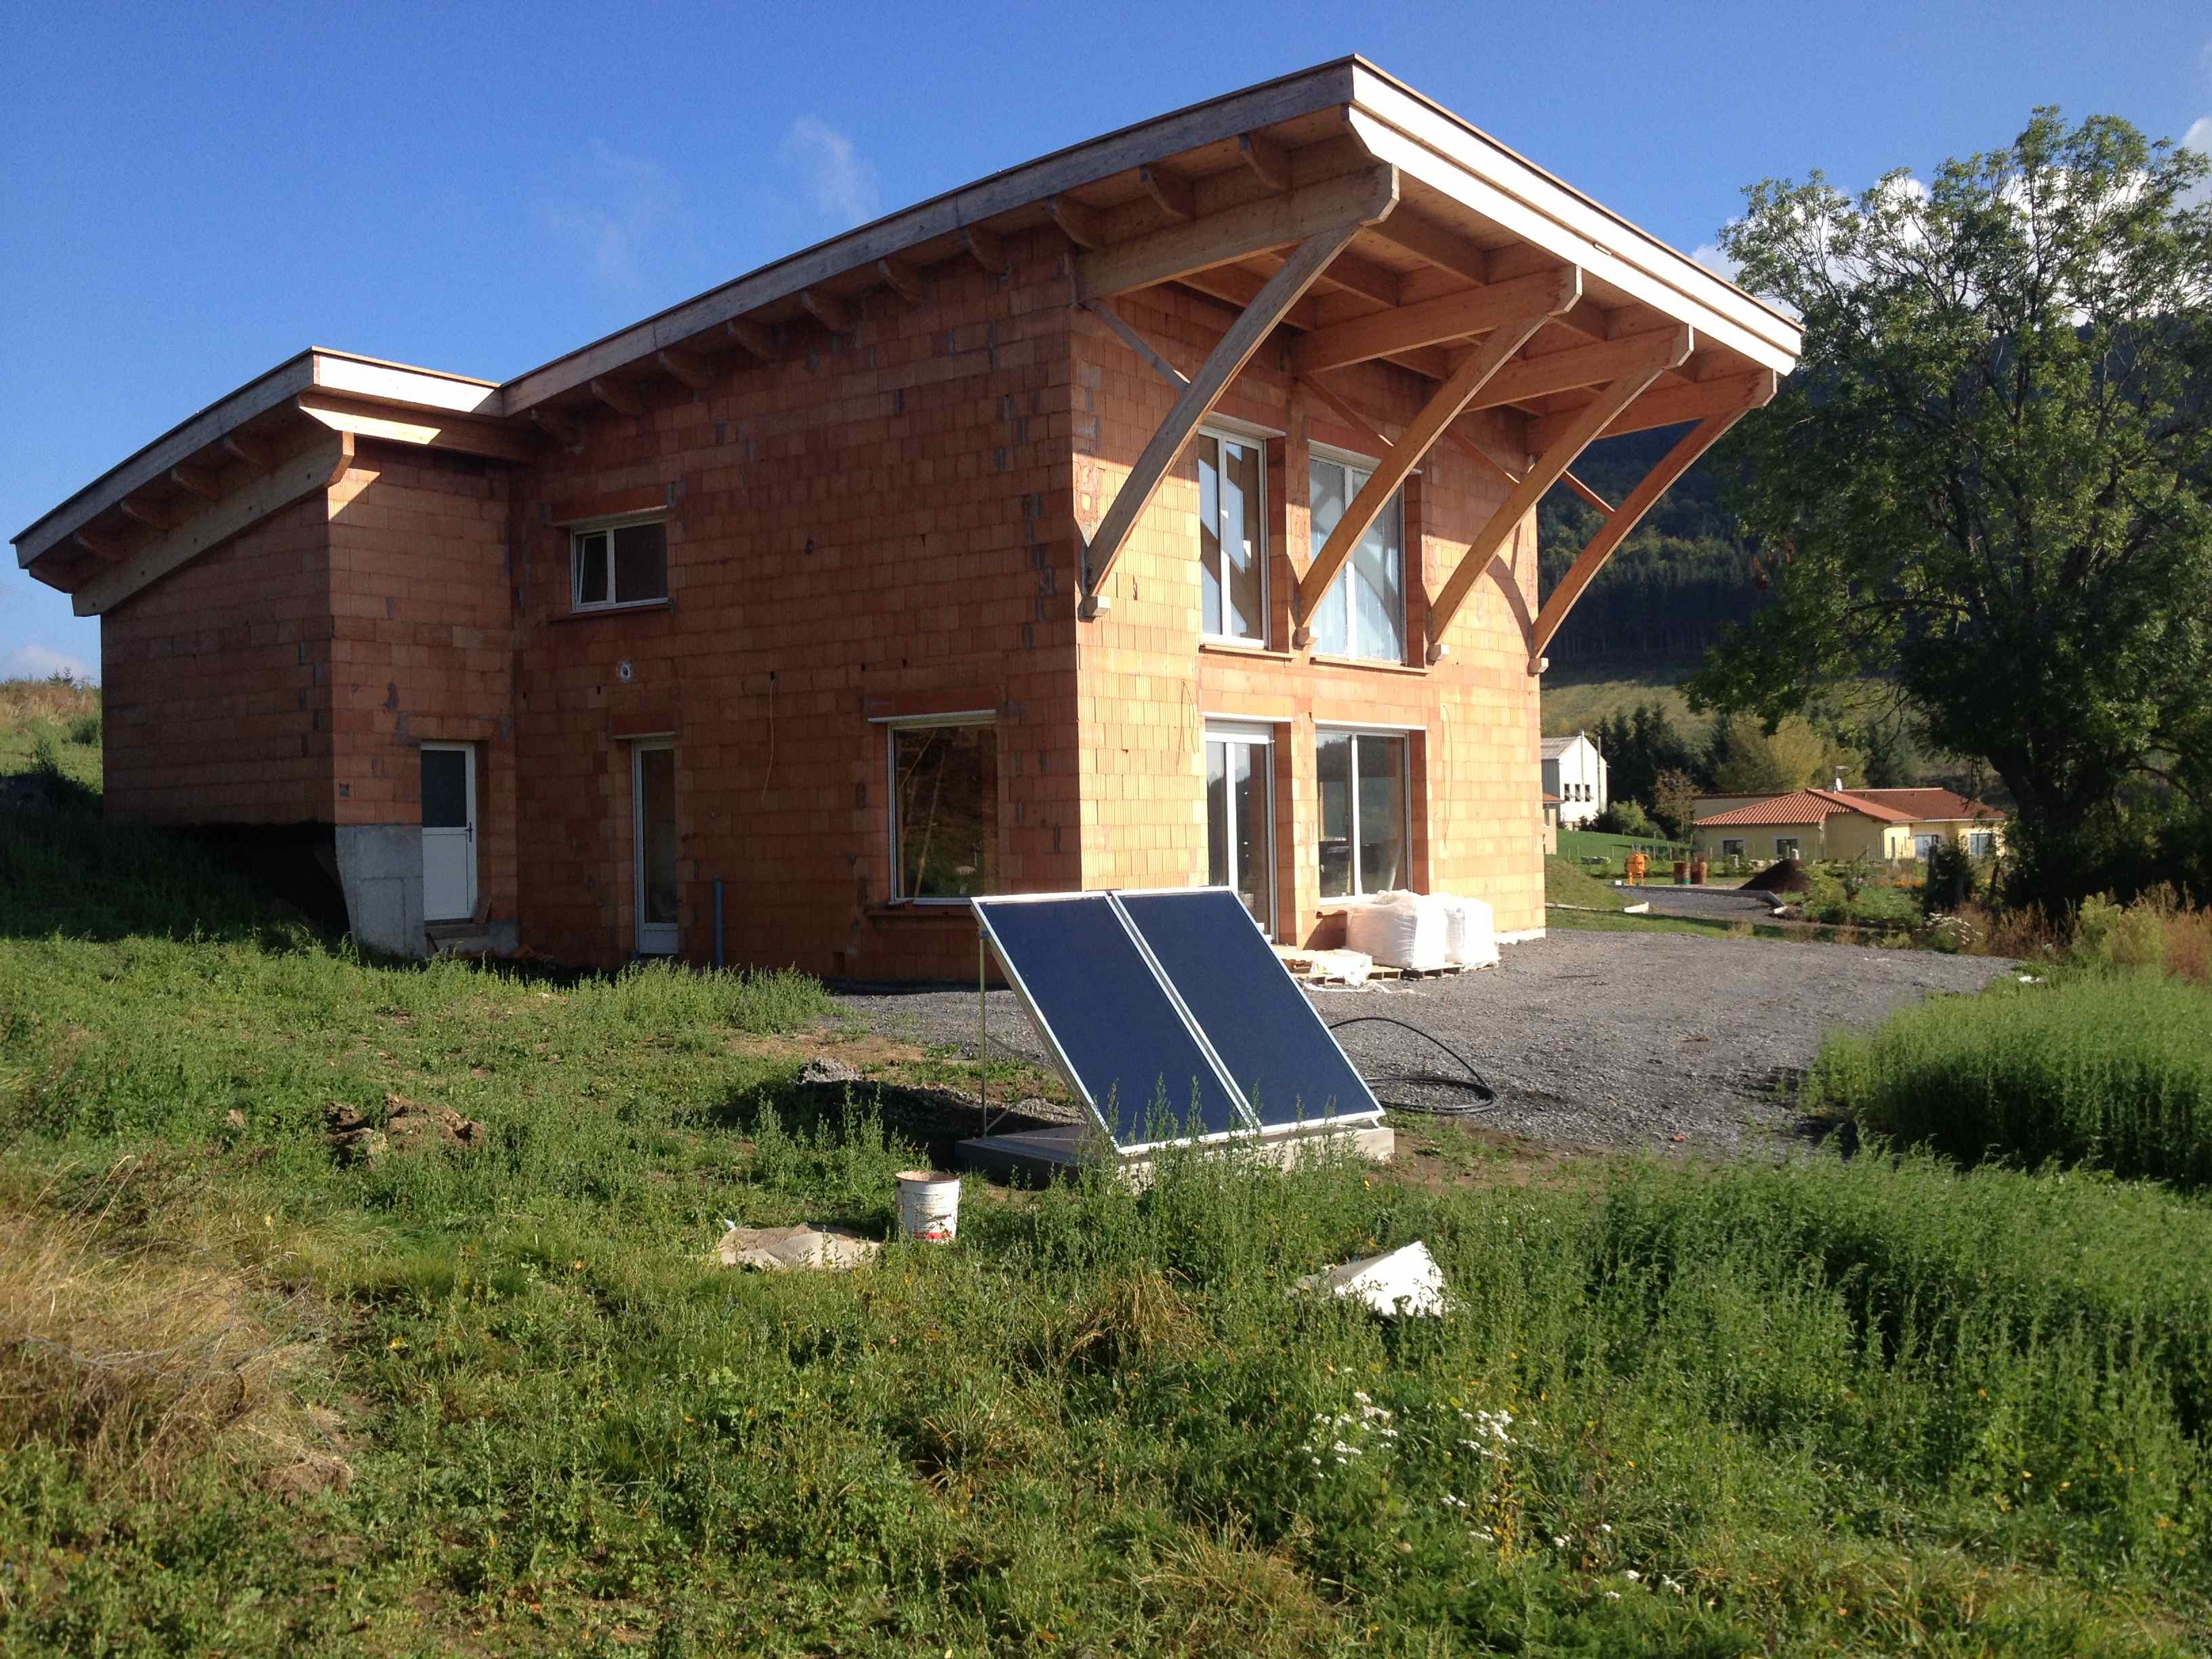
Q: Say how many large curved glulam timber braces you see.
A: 4